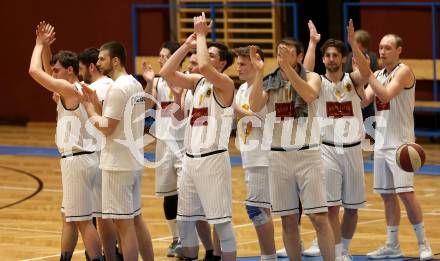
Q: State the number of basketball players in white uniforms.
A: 10